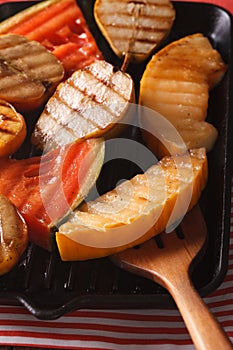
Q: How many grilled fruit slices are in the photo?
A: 9